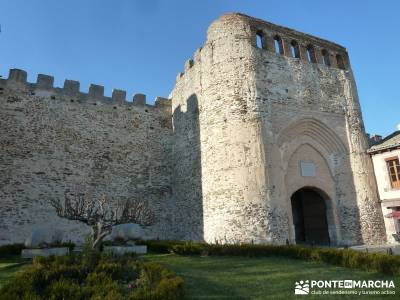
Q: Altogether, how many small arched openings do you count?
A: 6